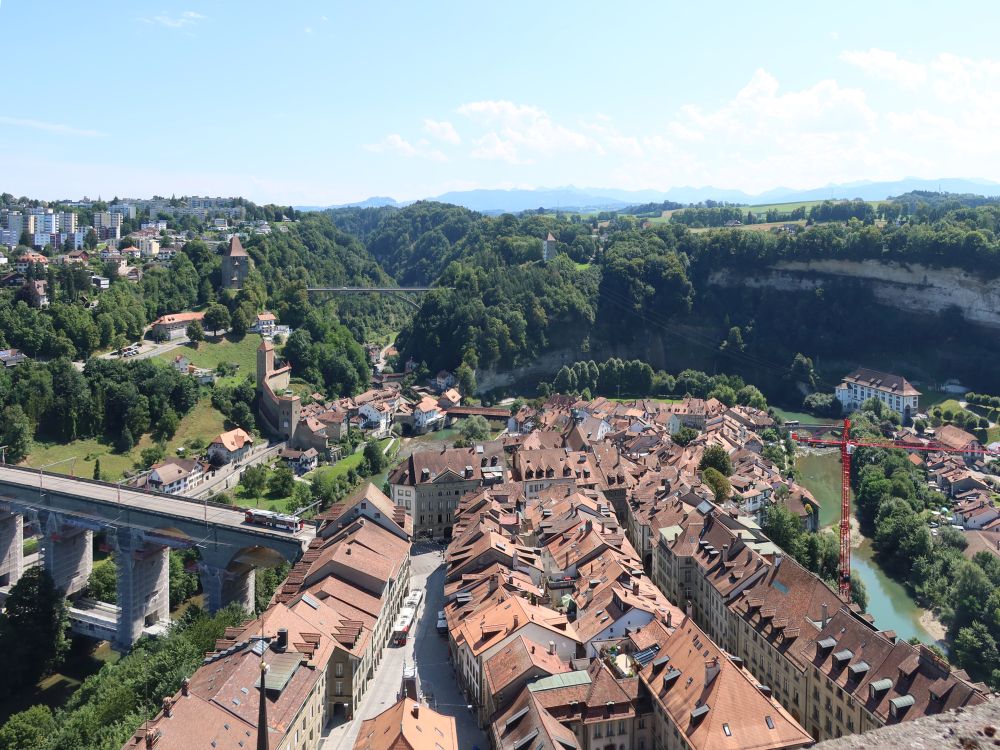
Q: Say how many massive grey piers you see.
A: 4